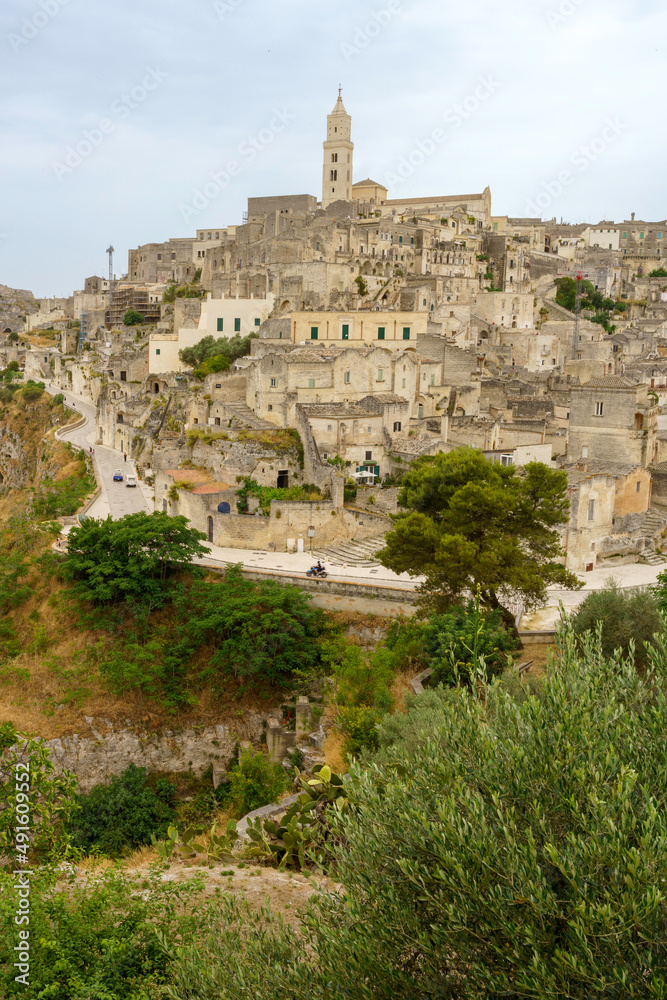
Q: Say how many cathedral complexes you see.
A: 1